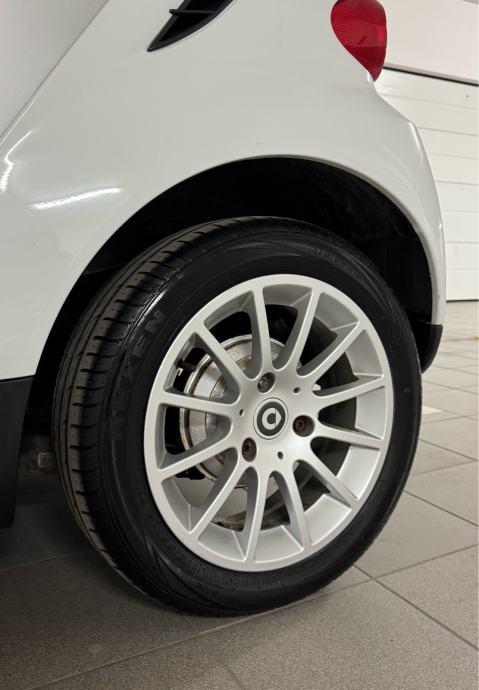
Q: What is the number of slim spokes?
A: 12